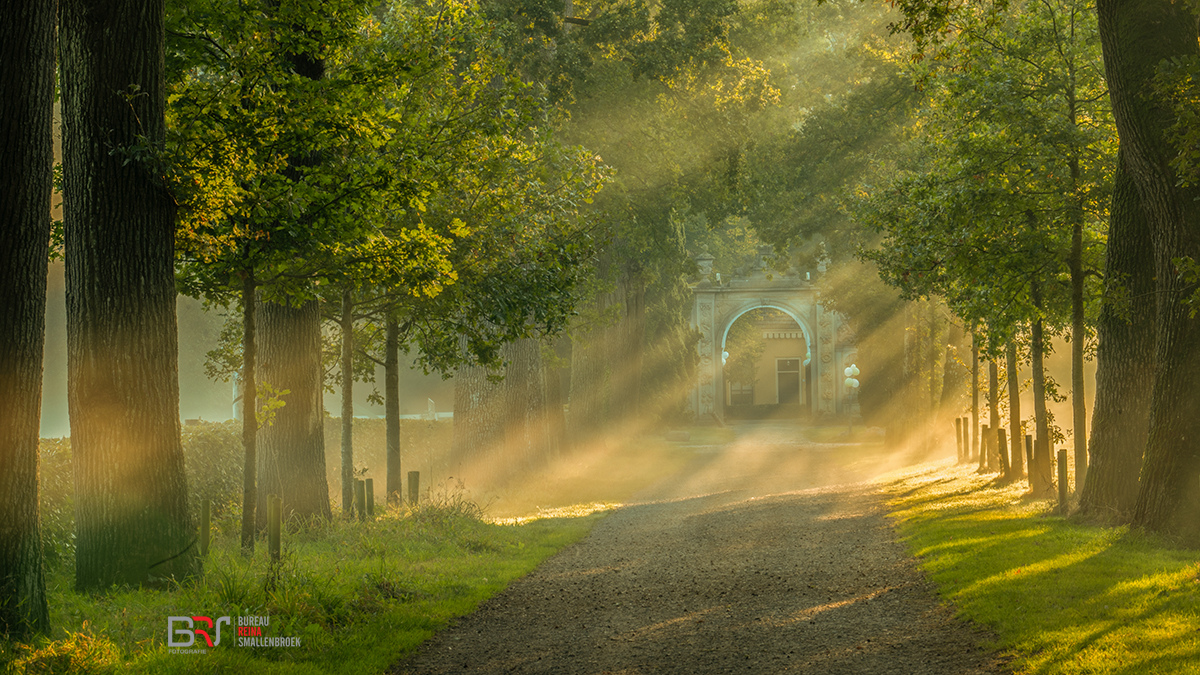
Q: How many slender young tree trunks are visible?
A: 8